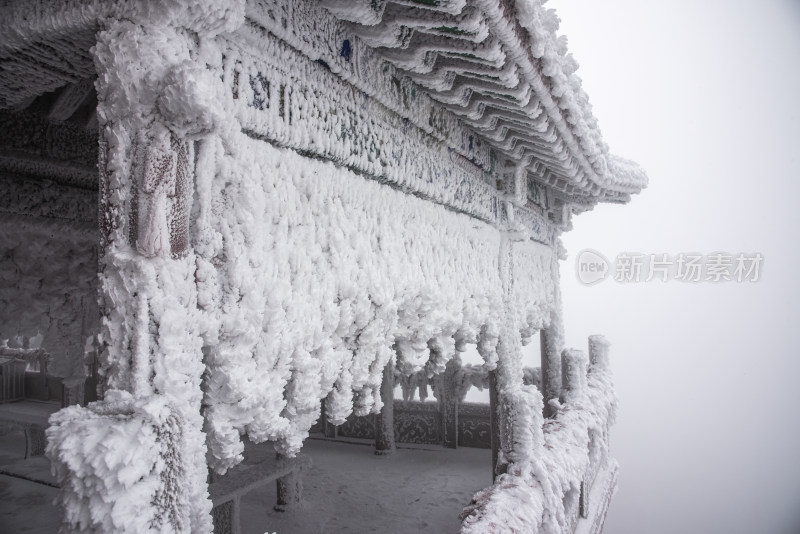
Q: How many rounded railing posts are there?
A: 3